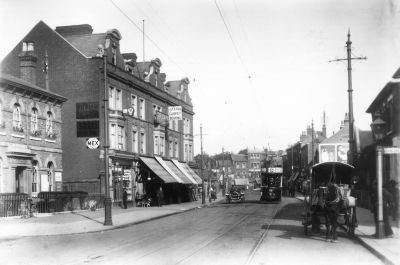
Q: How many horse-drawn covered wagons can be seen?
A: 1